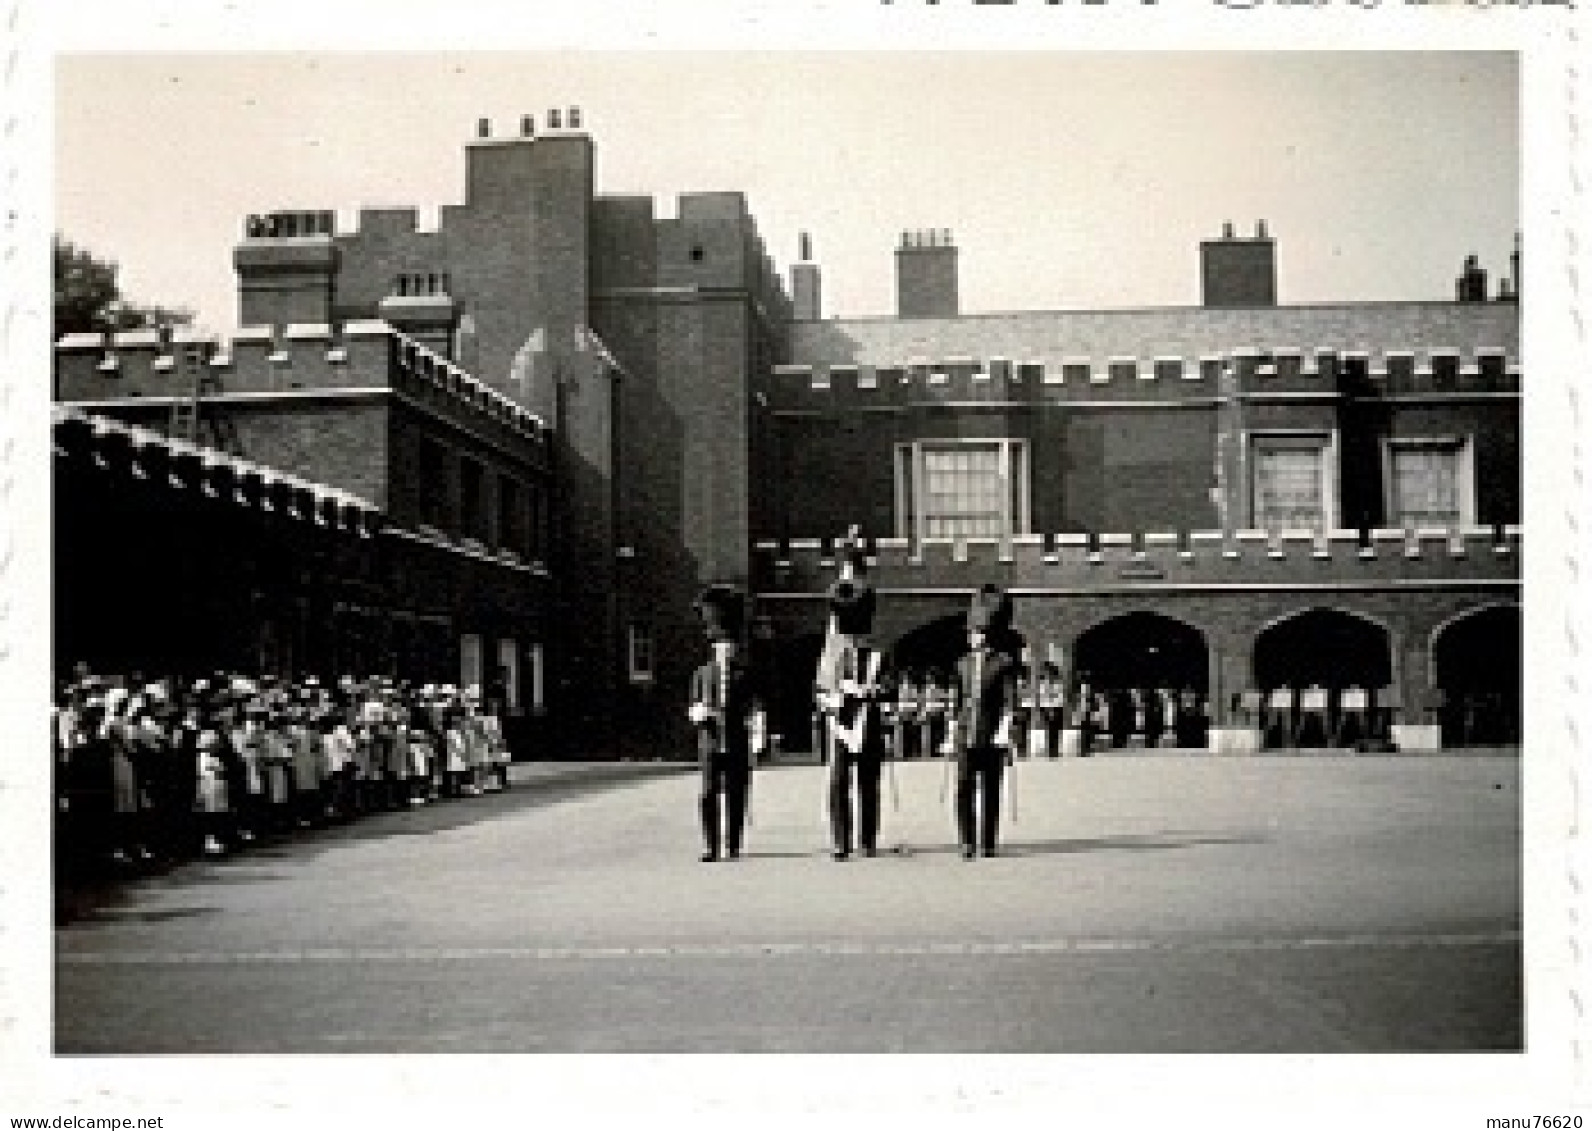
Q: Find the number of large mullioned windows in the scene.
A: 3